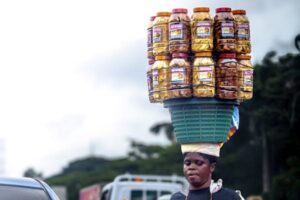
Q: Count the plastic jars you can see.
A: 12